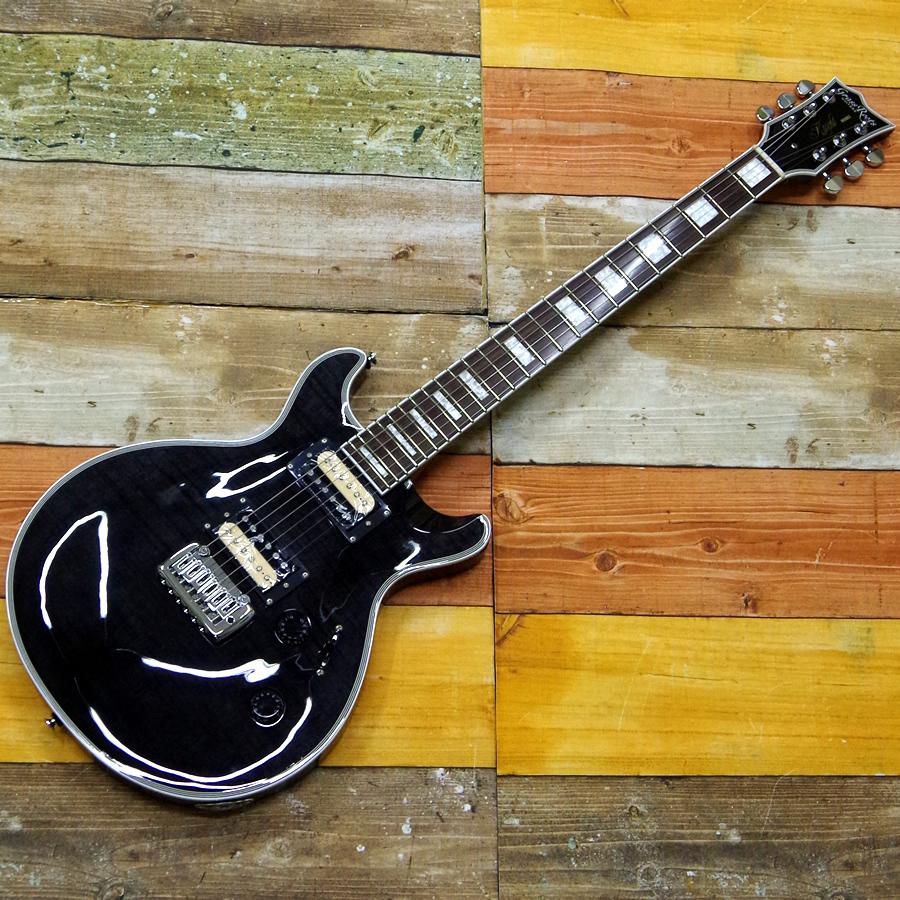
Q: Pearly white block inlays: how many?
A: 11